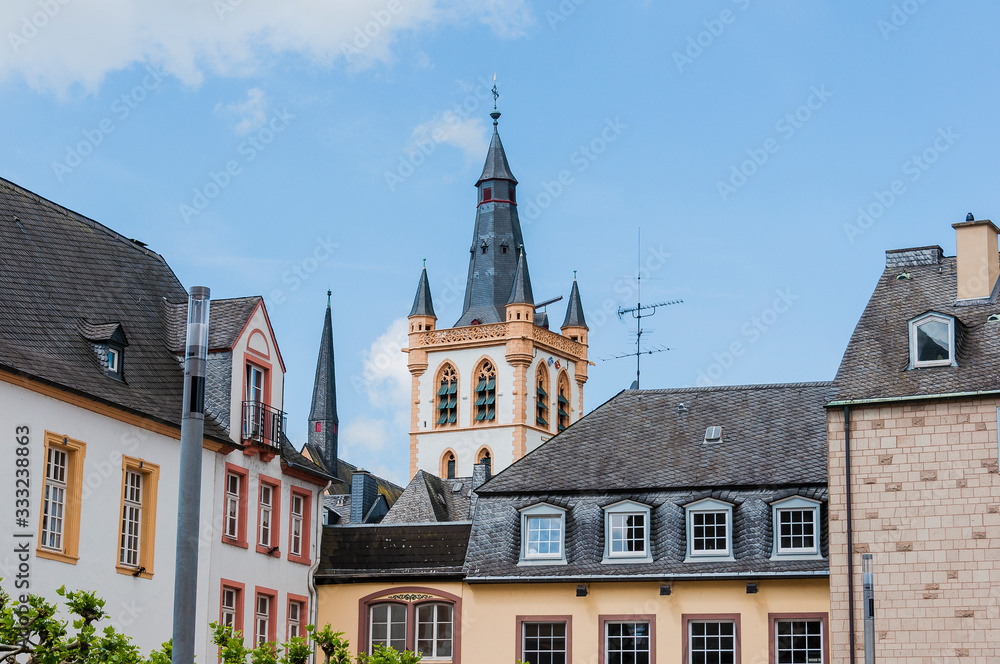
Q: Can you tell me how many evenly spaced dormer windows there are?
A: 4